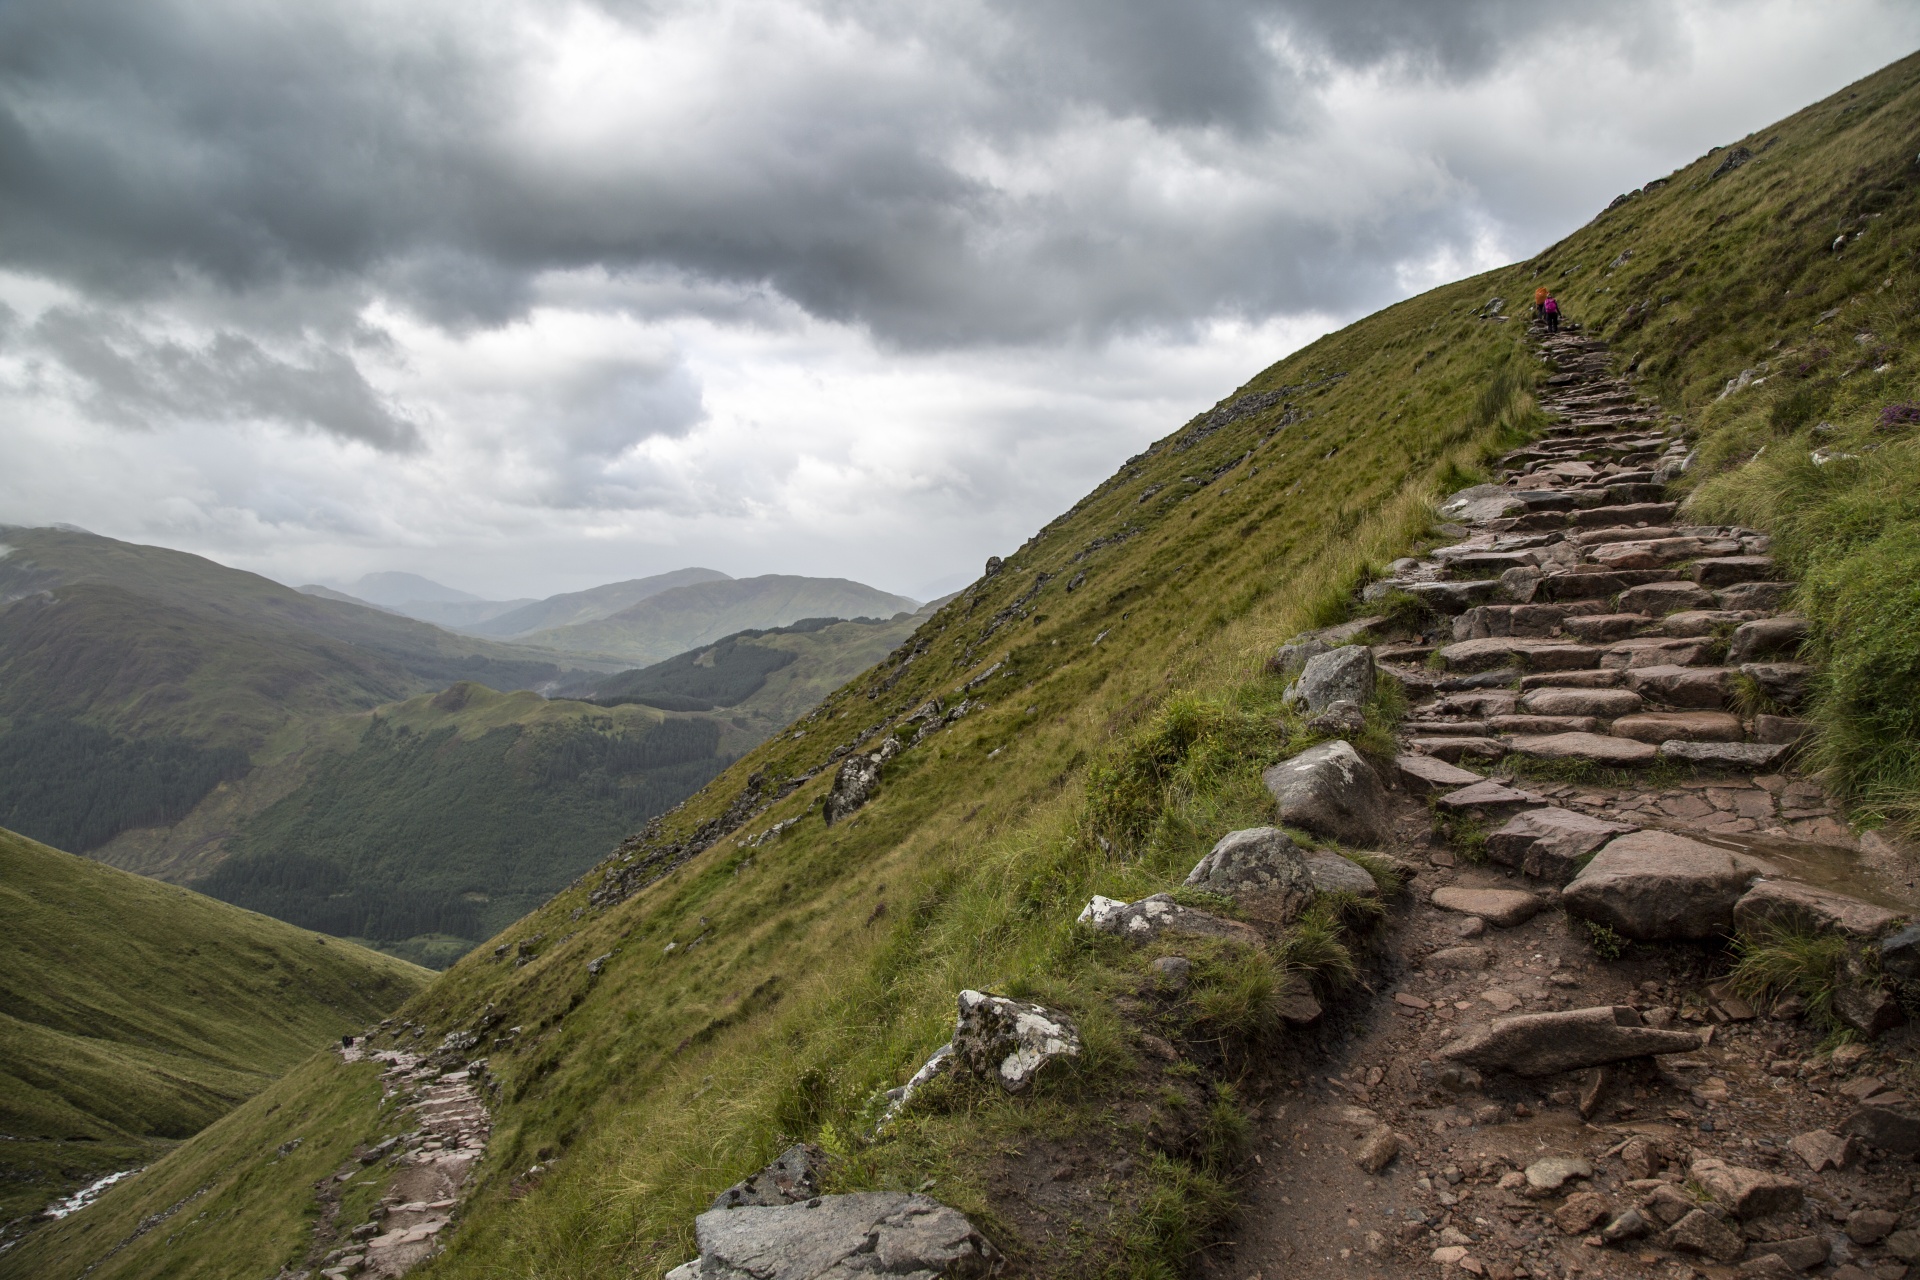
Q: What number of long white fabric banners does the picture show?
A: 0